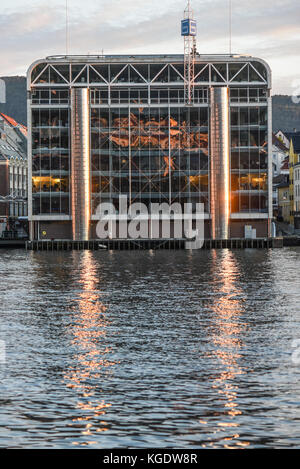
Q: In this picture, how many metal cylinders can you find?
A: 2